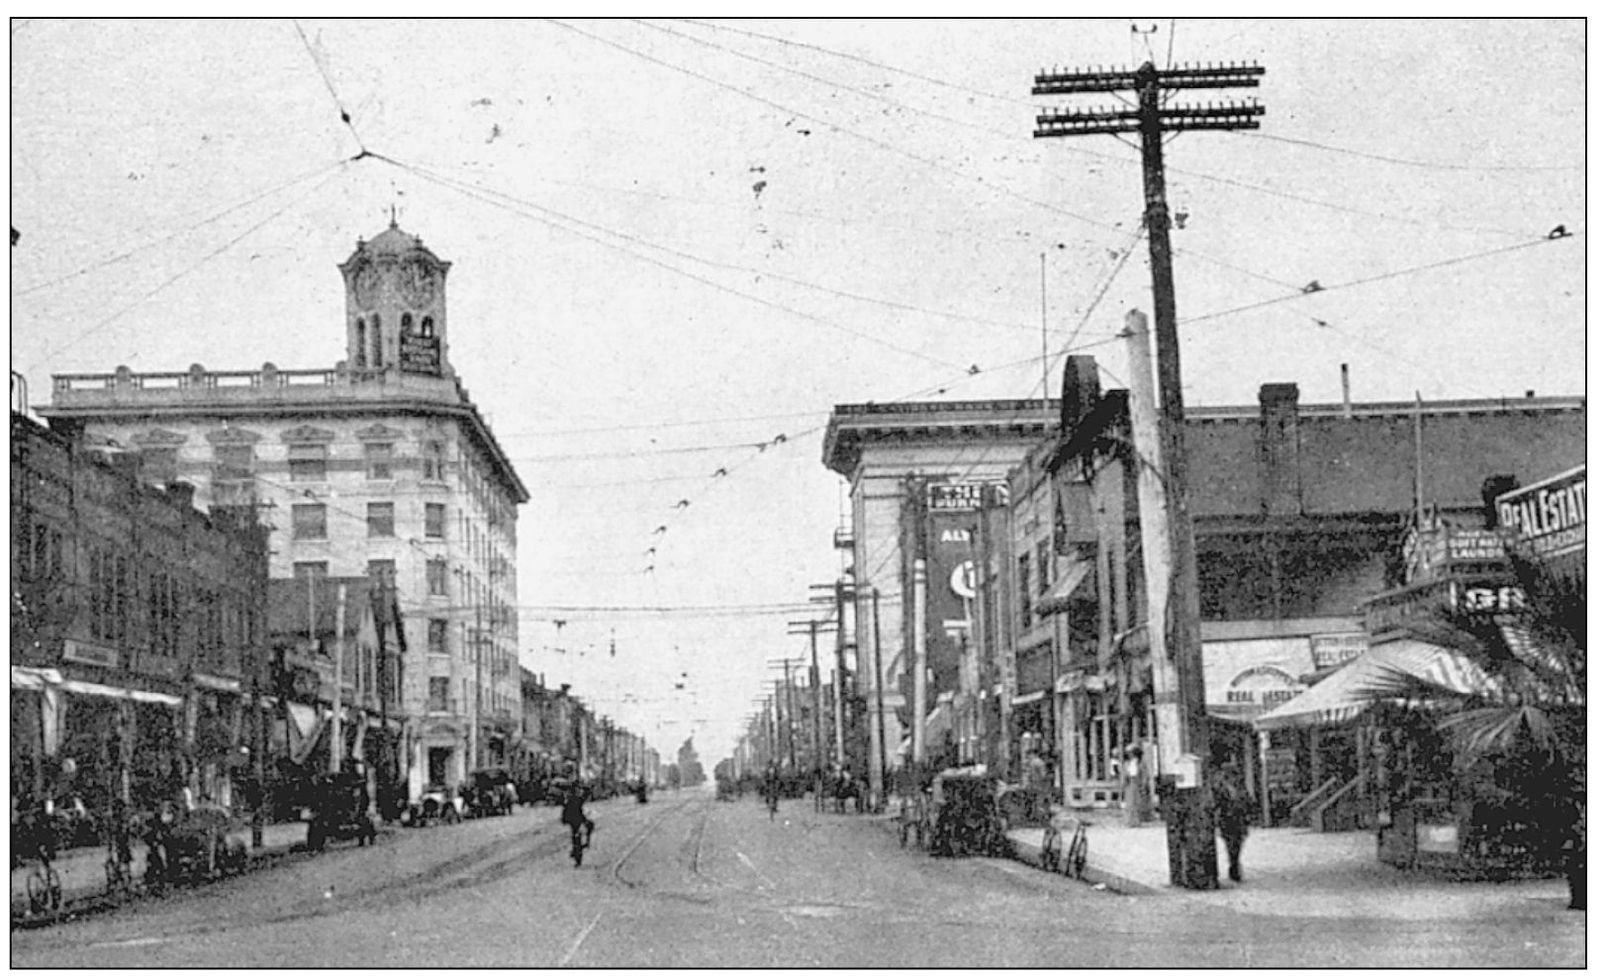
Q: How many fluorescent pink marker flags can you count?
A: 0